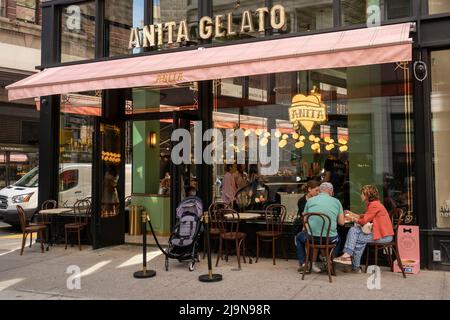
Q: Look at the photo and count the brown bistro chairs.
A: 8